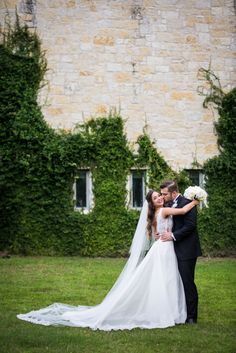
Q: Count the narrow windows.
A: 3